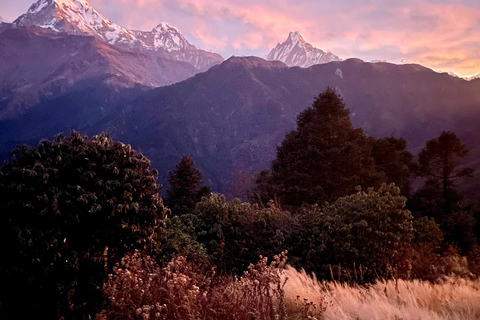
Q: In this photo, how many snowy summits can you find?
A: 3